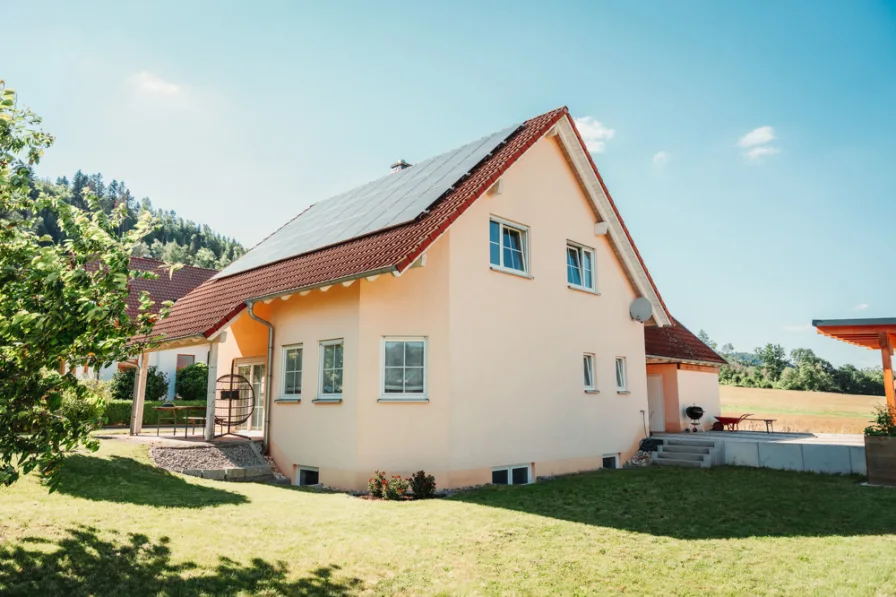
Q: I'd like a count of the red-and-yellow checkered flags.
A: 0